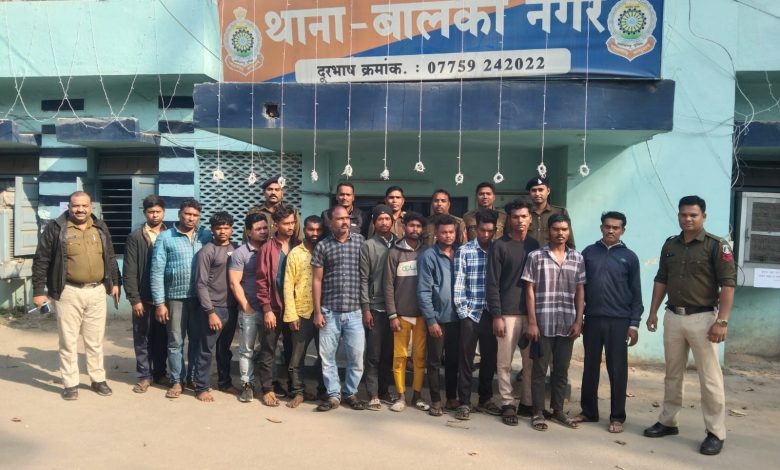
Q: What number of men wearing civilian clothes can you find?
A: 14